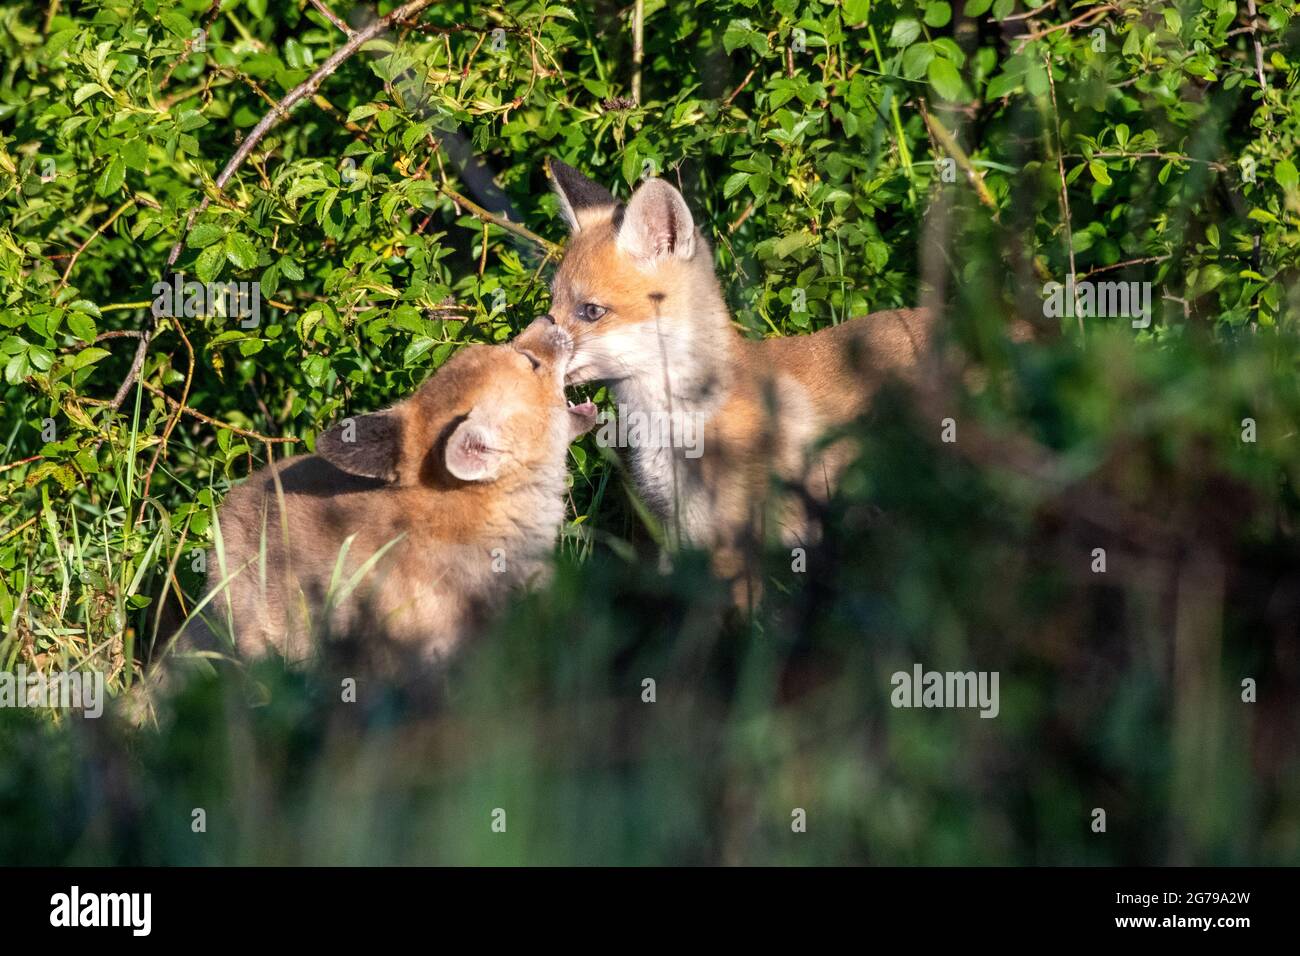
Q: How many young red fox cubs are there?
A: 2